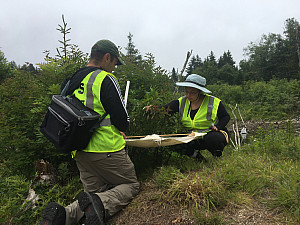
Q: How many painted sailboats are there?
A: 0